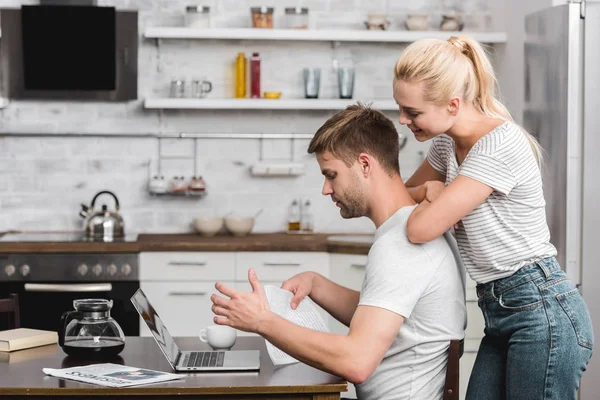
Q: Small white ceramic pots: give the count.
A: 3